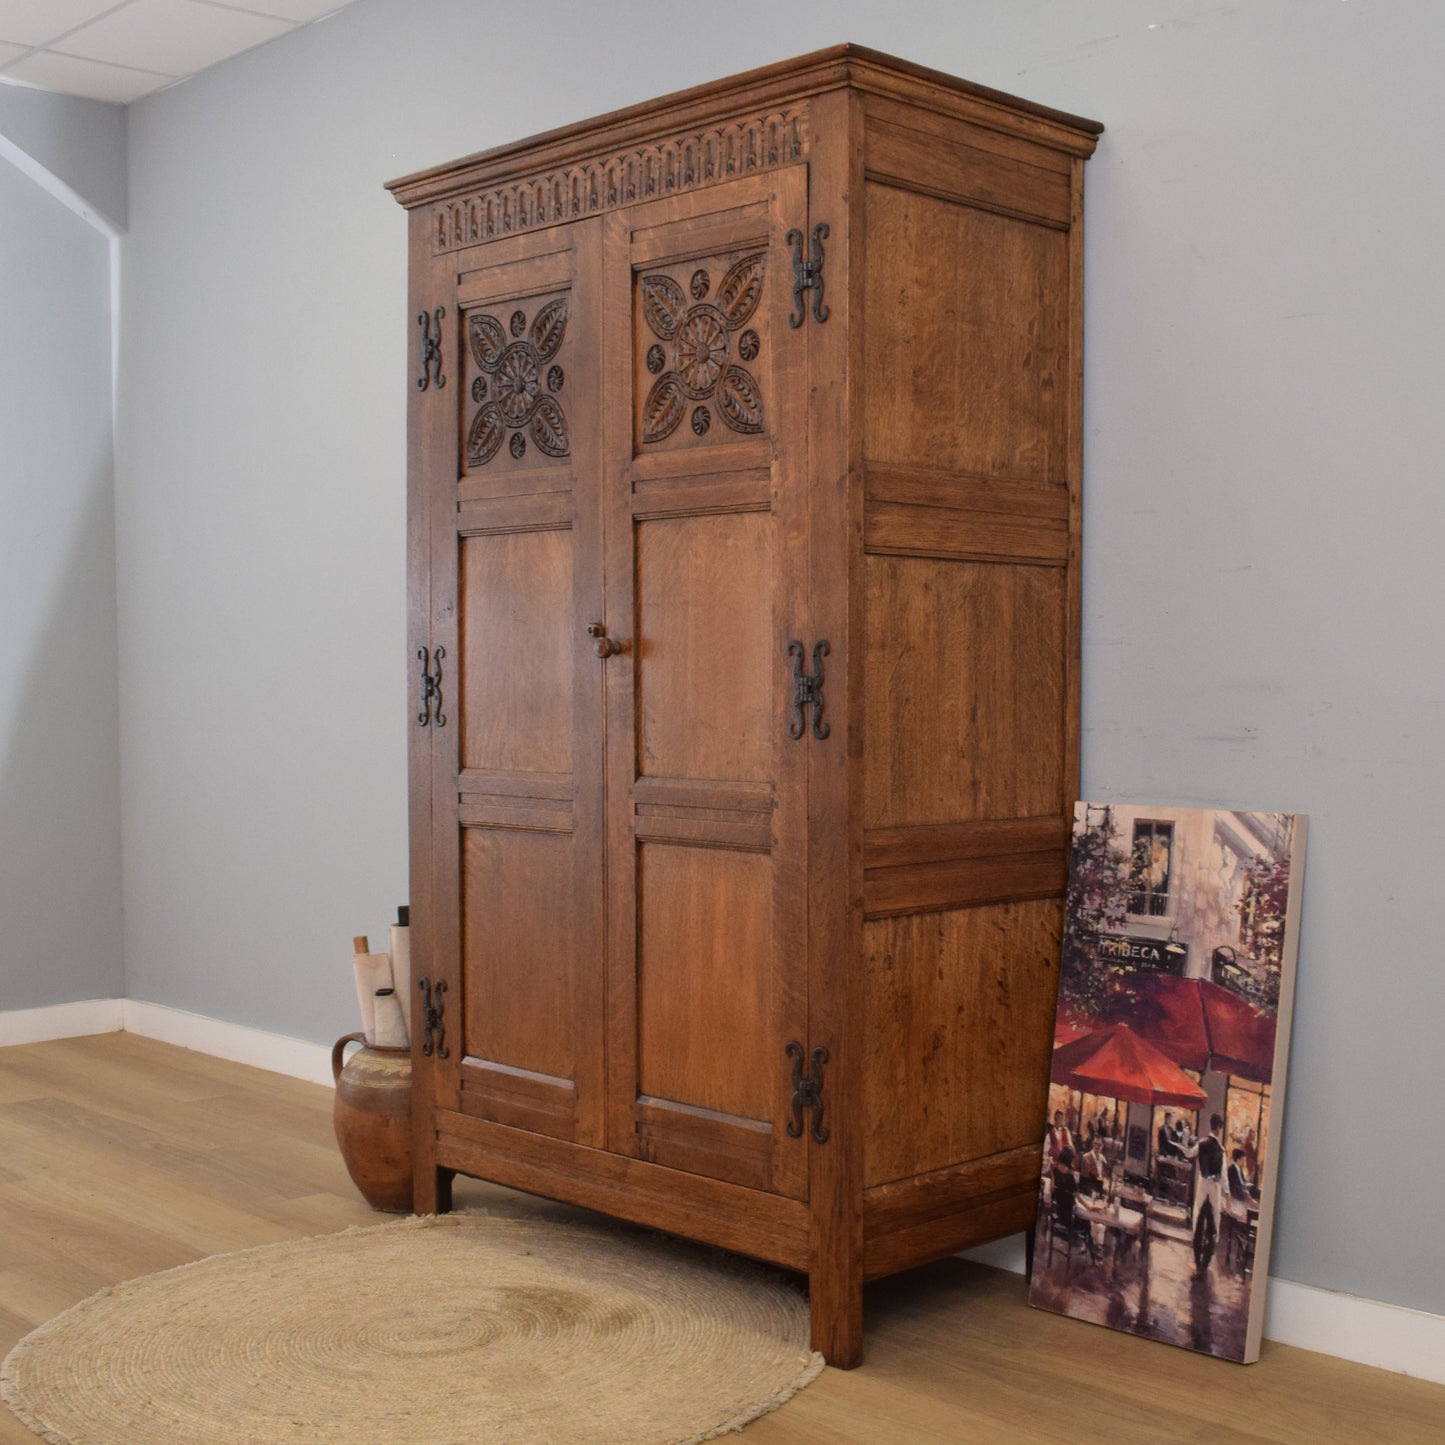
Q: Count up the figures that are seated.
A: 3